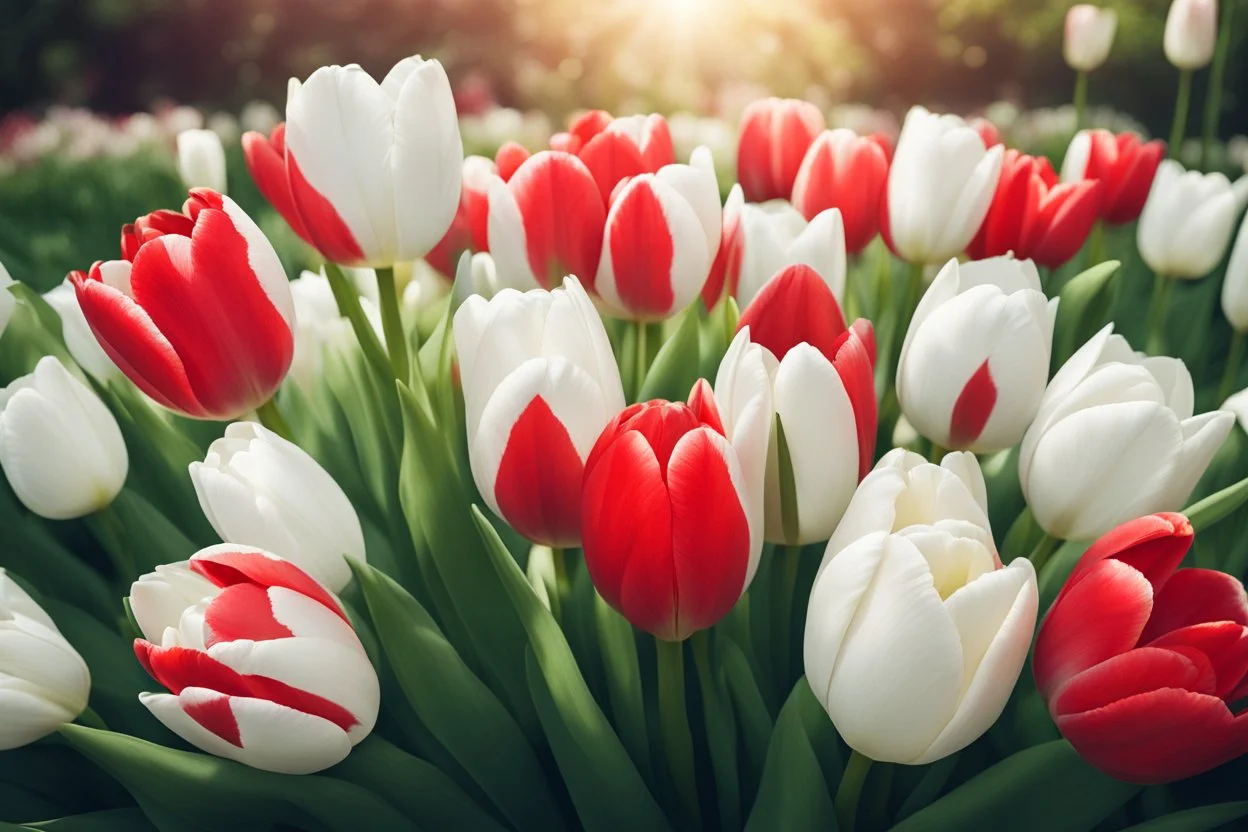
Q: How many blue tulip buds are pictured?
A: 0